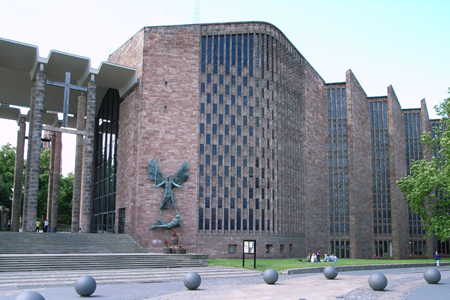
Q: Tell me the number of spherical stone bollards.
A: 7